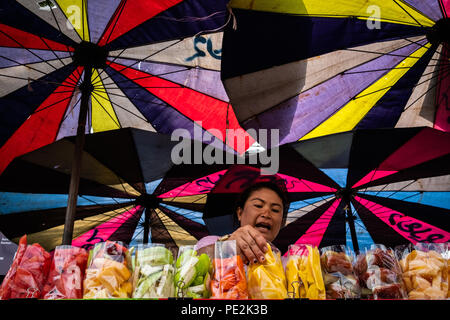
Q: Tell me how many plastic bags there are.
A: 11